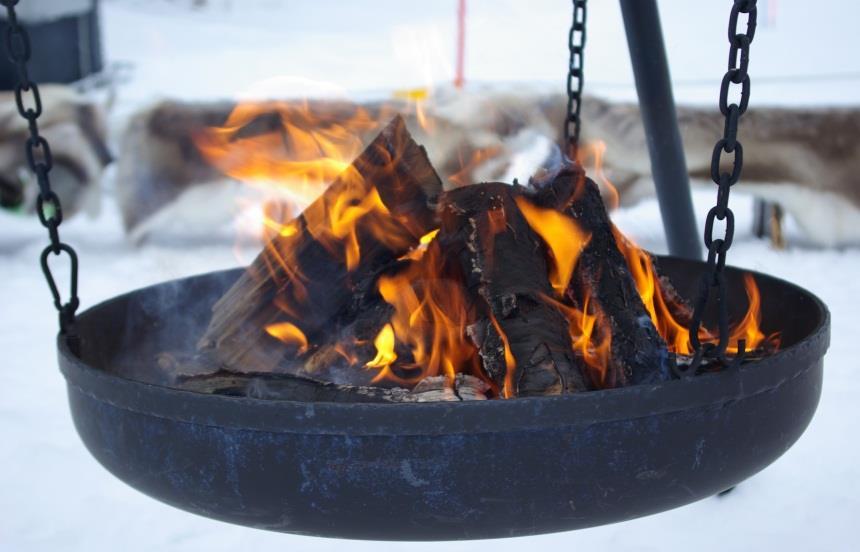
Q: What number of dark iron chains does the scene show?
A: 3